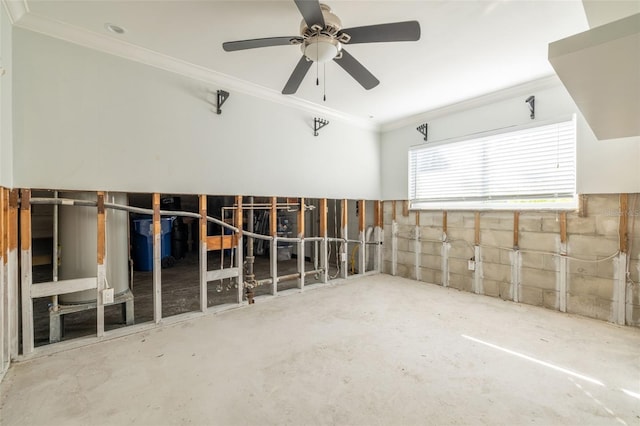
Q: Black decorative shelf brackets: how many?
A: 4